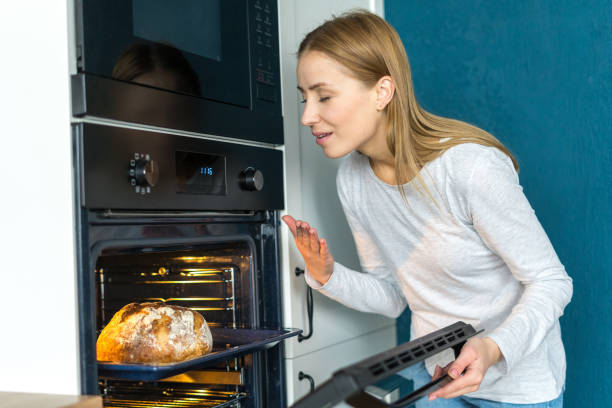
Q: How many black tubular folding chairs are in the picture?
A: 0